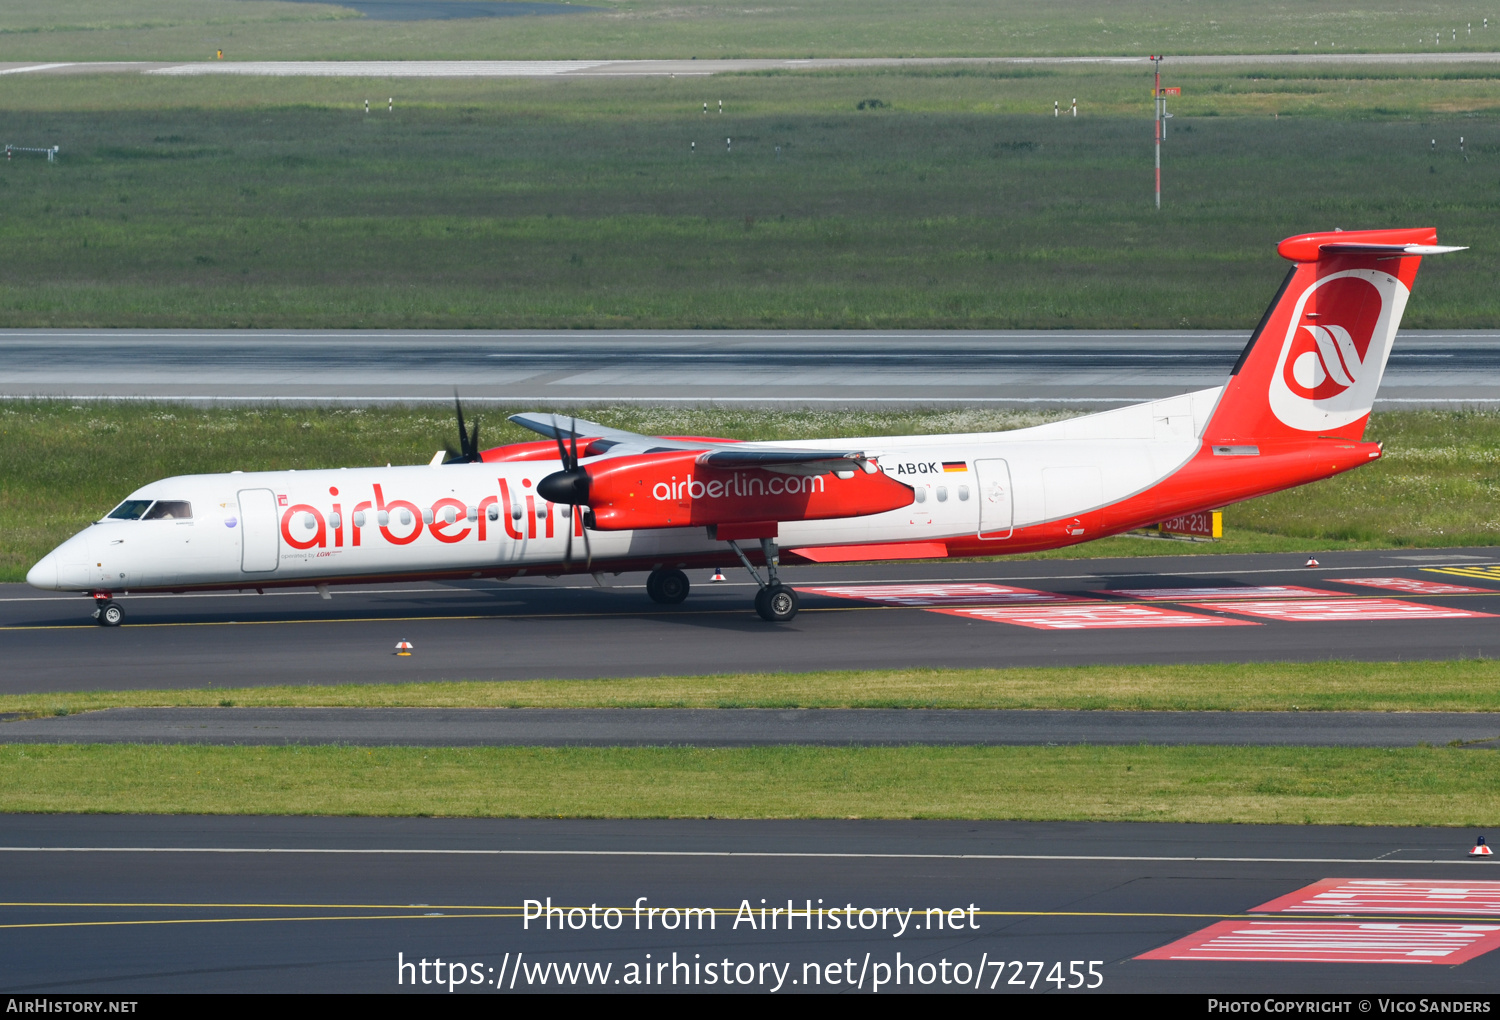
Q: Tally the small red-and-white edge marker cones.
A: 4